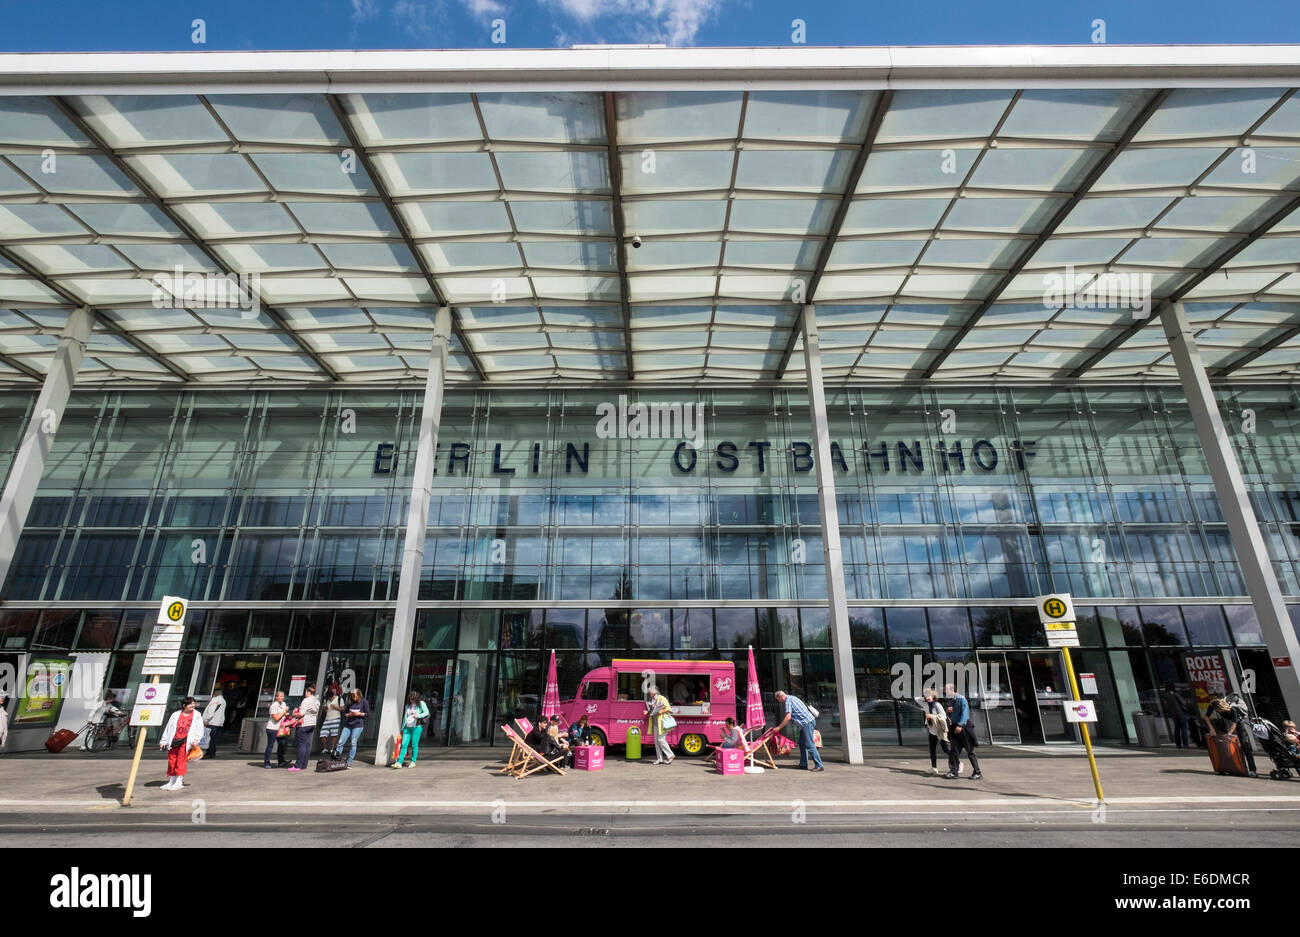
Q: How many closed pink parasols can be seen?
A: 2